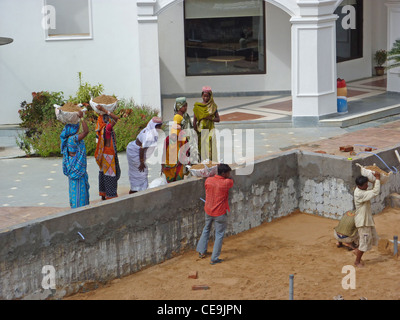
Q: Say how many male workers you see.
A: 3